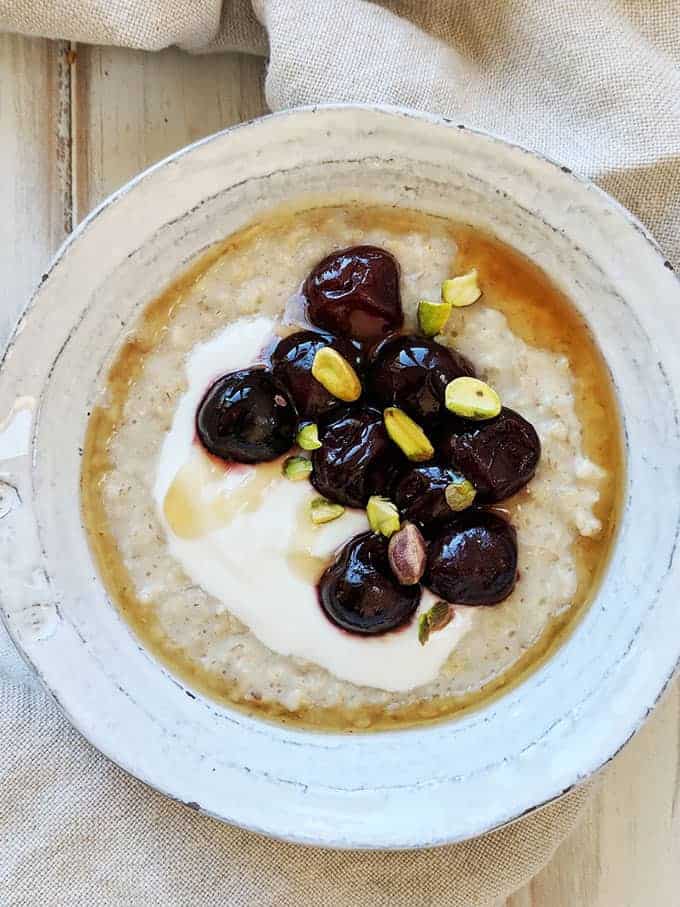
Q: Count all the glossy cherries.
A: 9